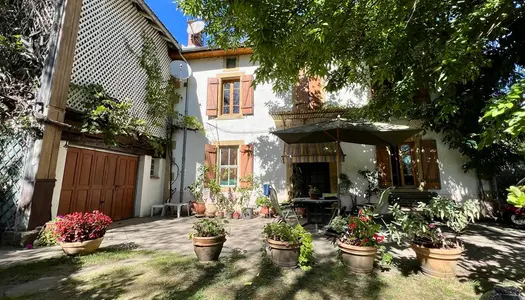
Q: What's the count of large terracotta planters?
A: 5